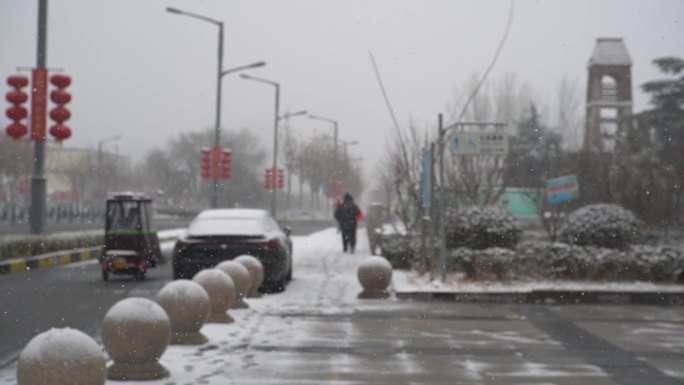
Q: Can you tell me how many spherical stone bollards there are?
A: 7